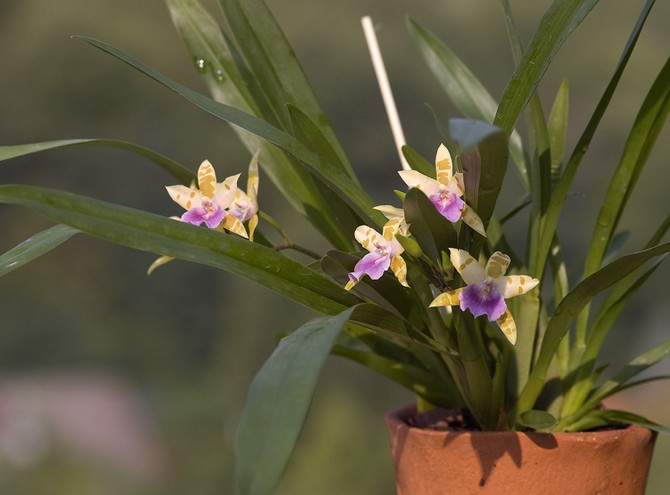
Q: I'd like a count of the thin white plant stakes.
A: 1